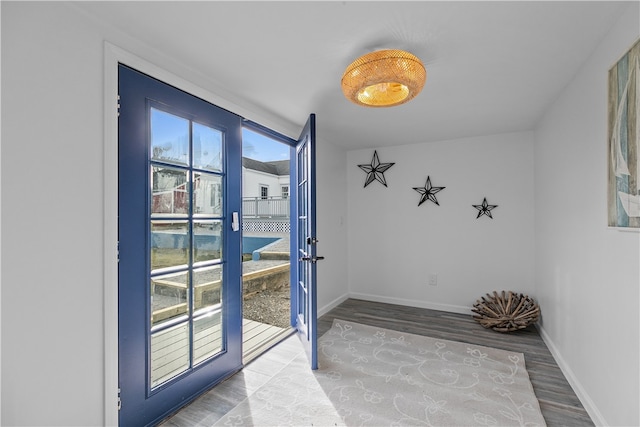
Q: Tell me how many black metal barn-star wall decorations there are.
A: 3